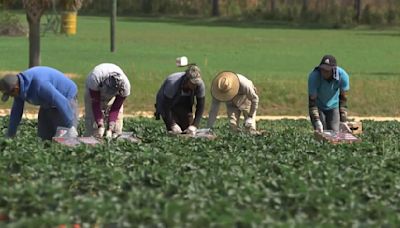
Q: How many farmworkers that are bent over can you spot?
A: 5